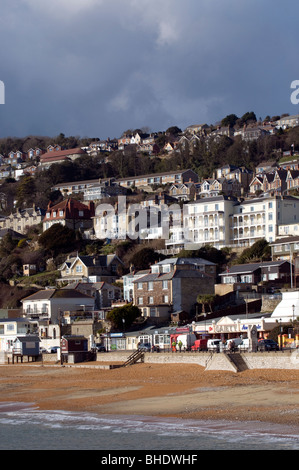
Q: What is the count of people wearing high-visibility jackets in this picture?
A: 2